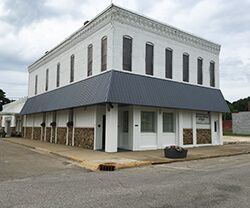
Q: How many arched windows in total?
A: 12